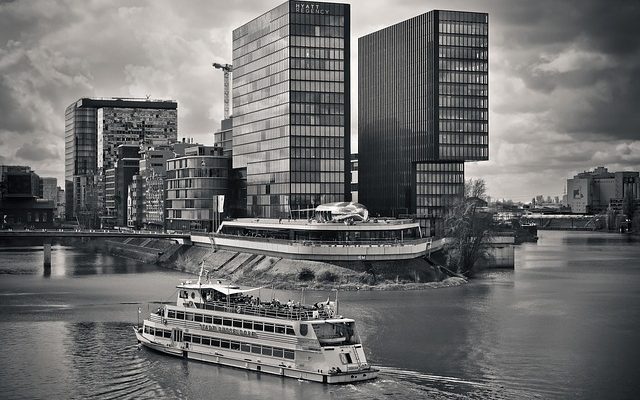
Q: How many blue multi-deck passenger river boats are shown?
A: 0